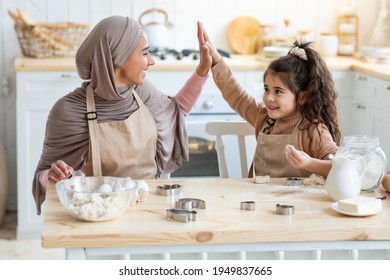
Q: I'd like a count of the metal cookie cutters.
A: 6